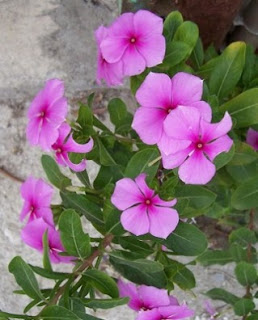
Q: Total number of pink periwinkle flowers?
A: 12